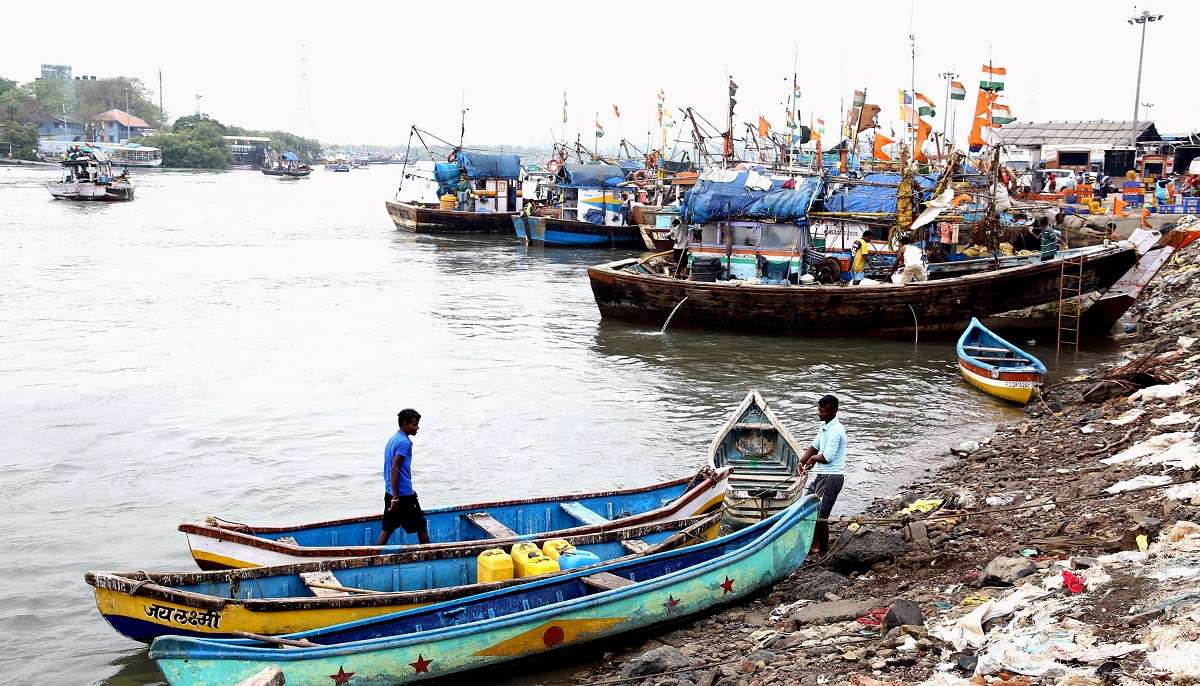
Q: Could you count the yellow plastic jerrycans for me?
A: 4